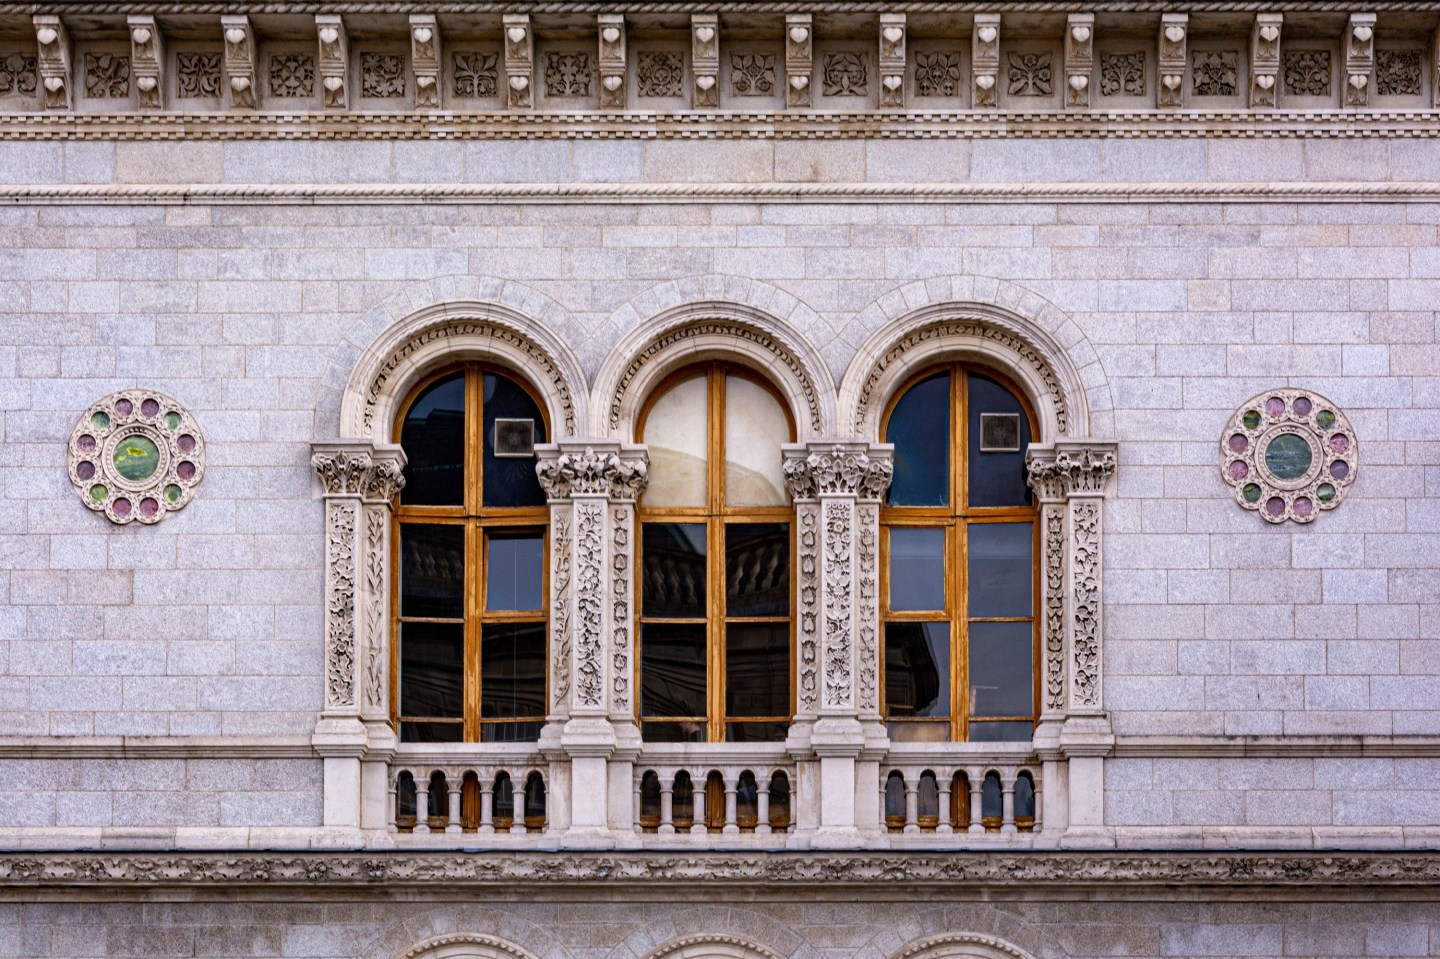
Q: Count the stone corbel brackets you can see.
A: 15